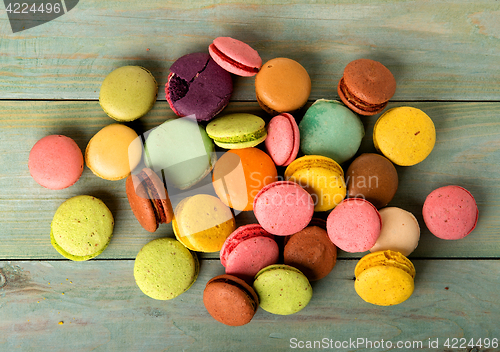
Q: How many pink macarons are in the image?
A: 7